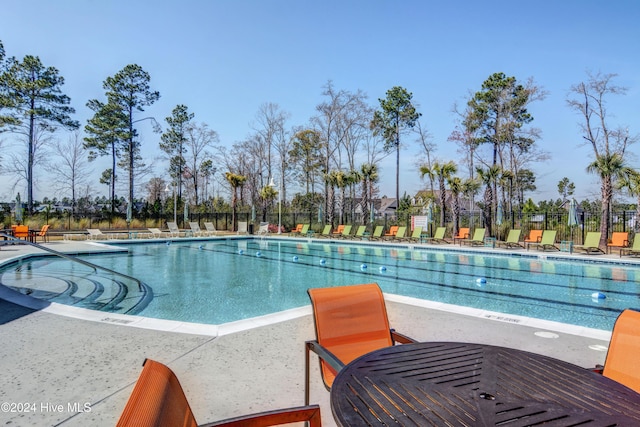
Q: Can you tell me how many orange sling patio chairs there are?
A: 12